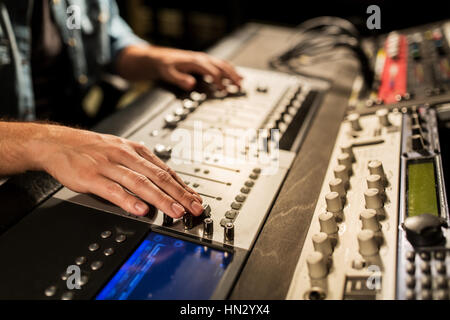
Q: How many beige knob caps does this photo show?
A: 15